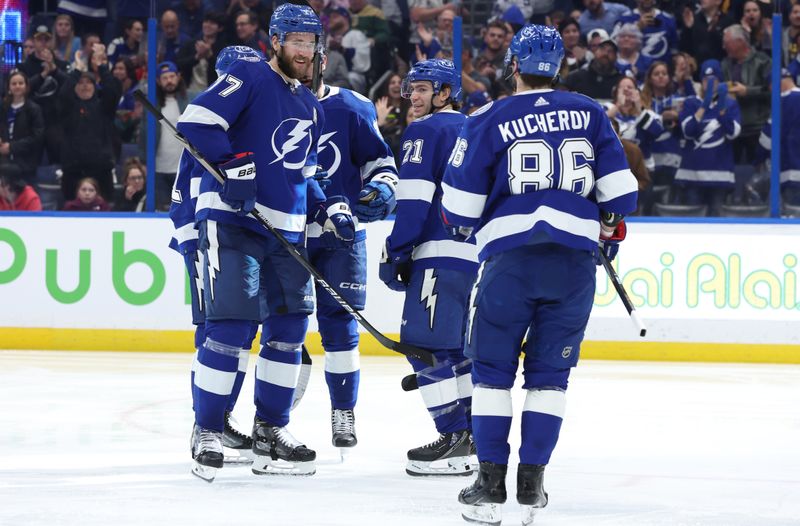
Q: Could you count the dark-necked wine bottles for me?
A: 0